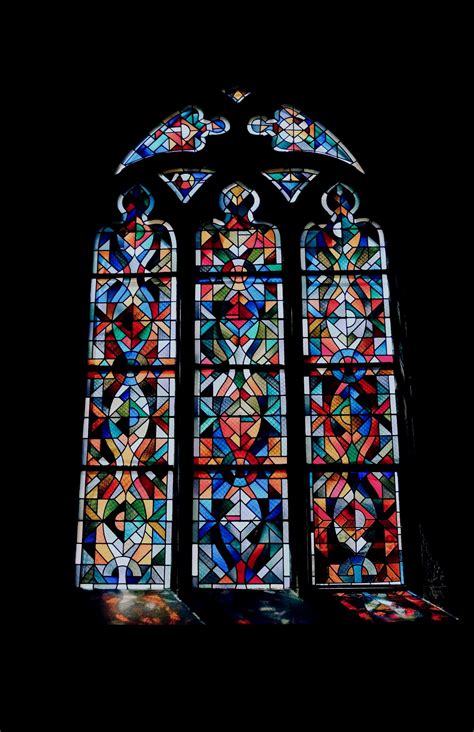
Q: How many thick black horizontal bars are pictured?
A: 9